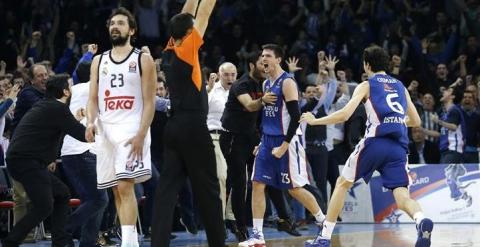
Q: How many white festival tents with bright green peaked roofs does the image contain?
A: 0